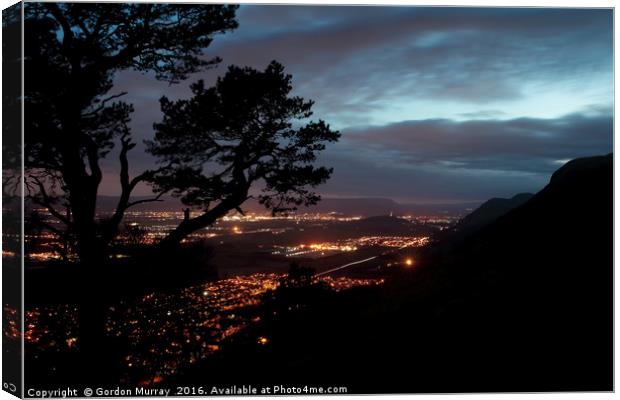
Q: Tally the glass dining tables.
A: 0